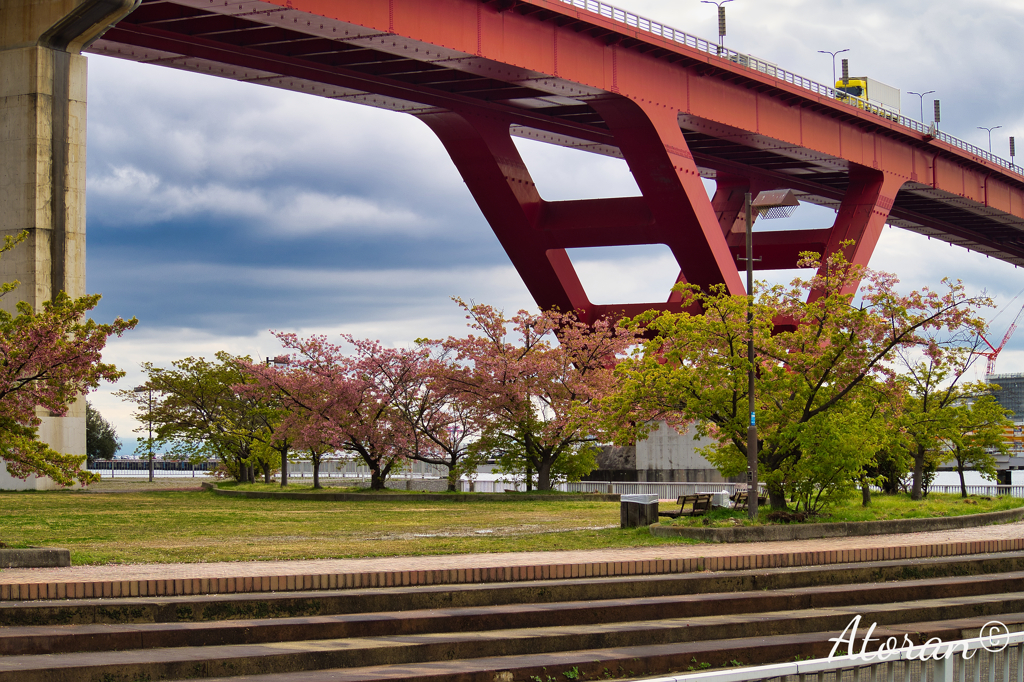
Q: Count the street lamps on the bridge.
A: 4